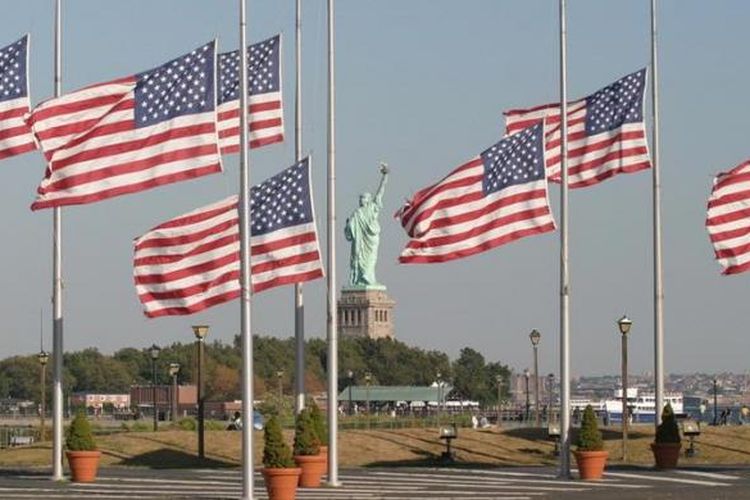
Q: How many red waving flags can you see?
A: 7